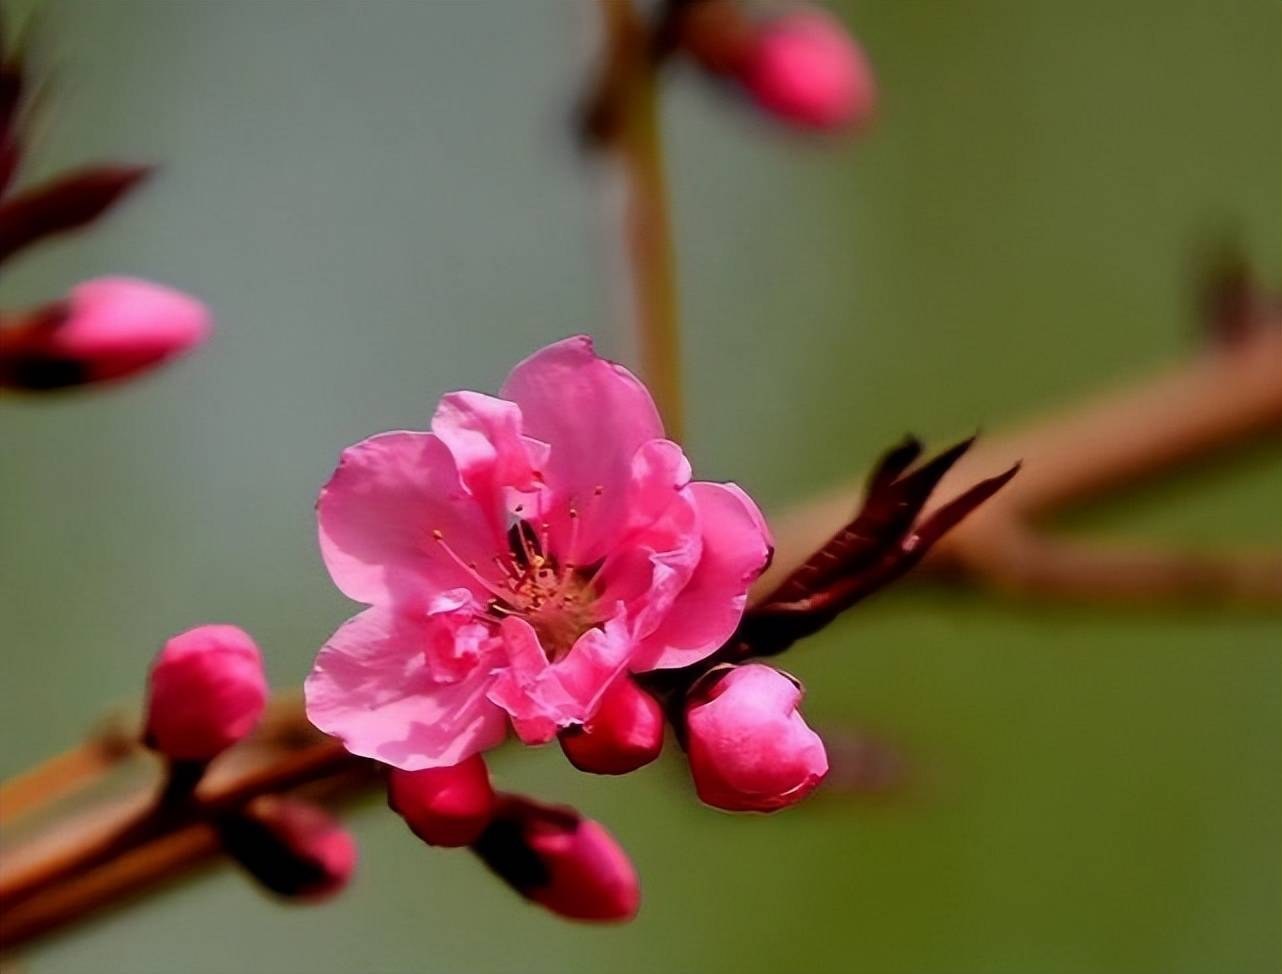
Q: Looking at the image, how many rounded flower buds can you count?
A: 8